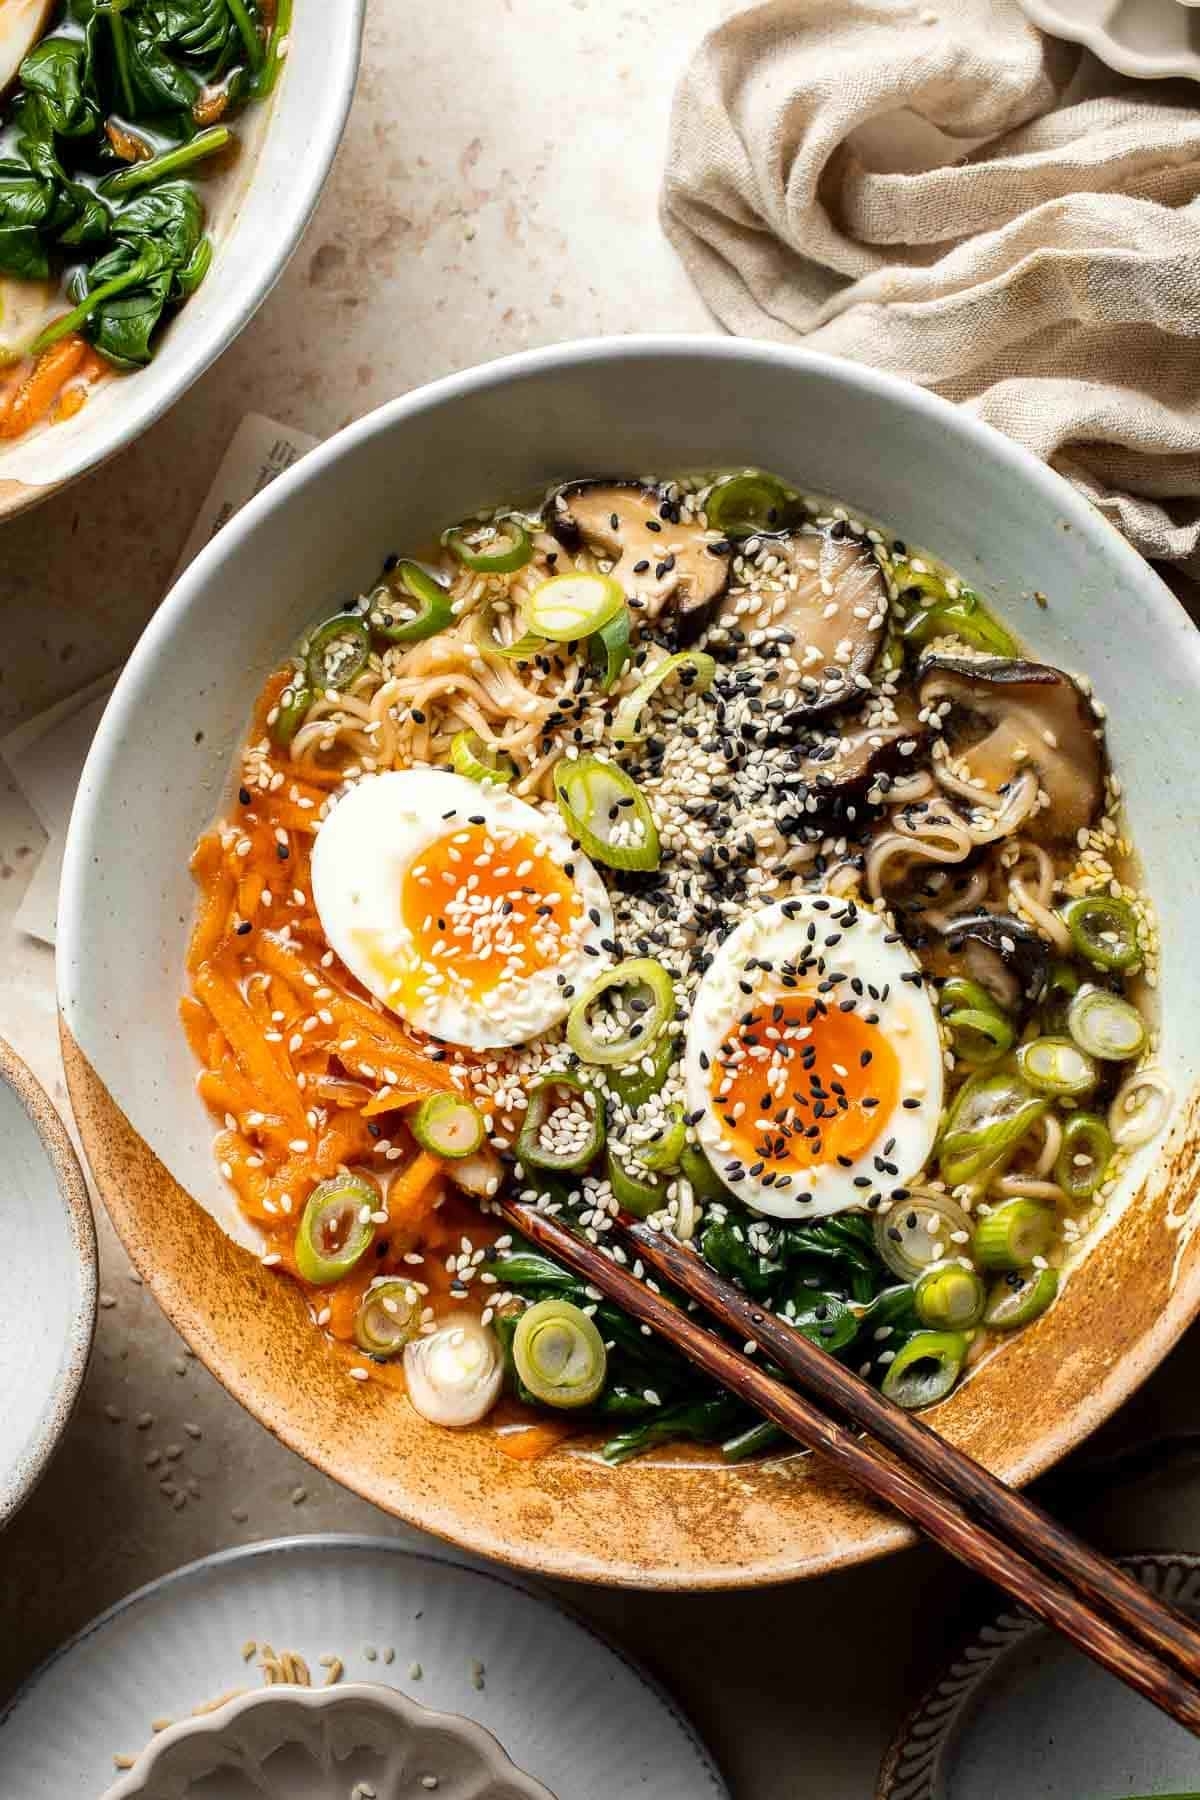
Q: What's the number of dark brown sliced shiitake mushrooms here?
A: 5